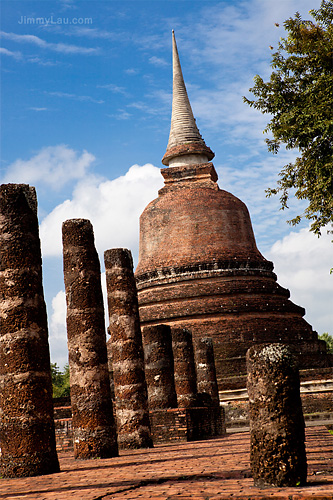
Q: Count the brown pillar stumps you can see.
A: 7